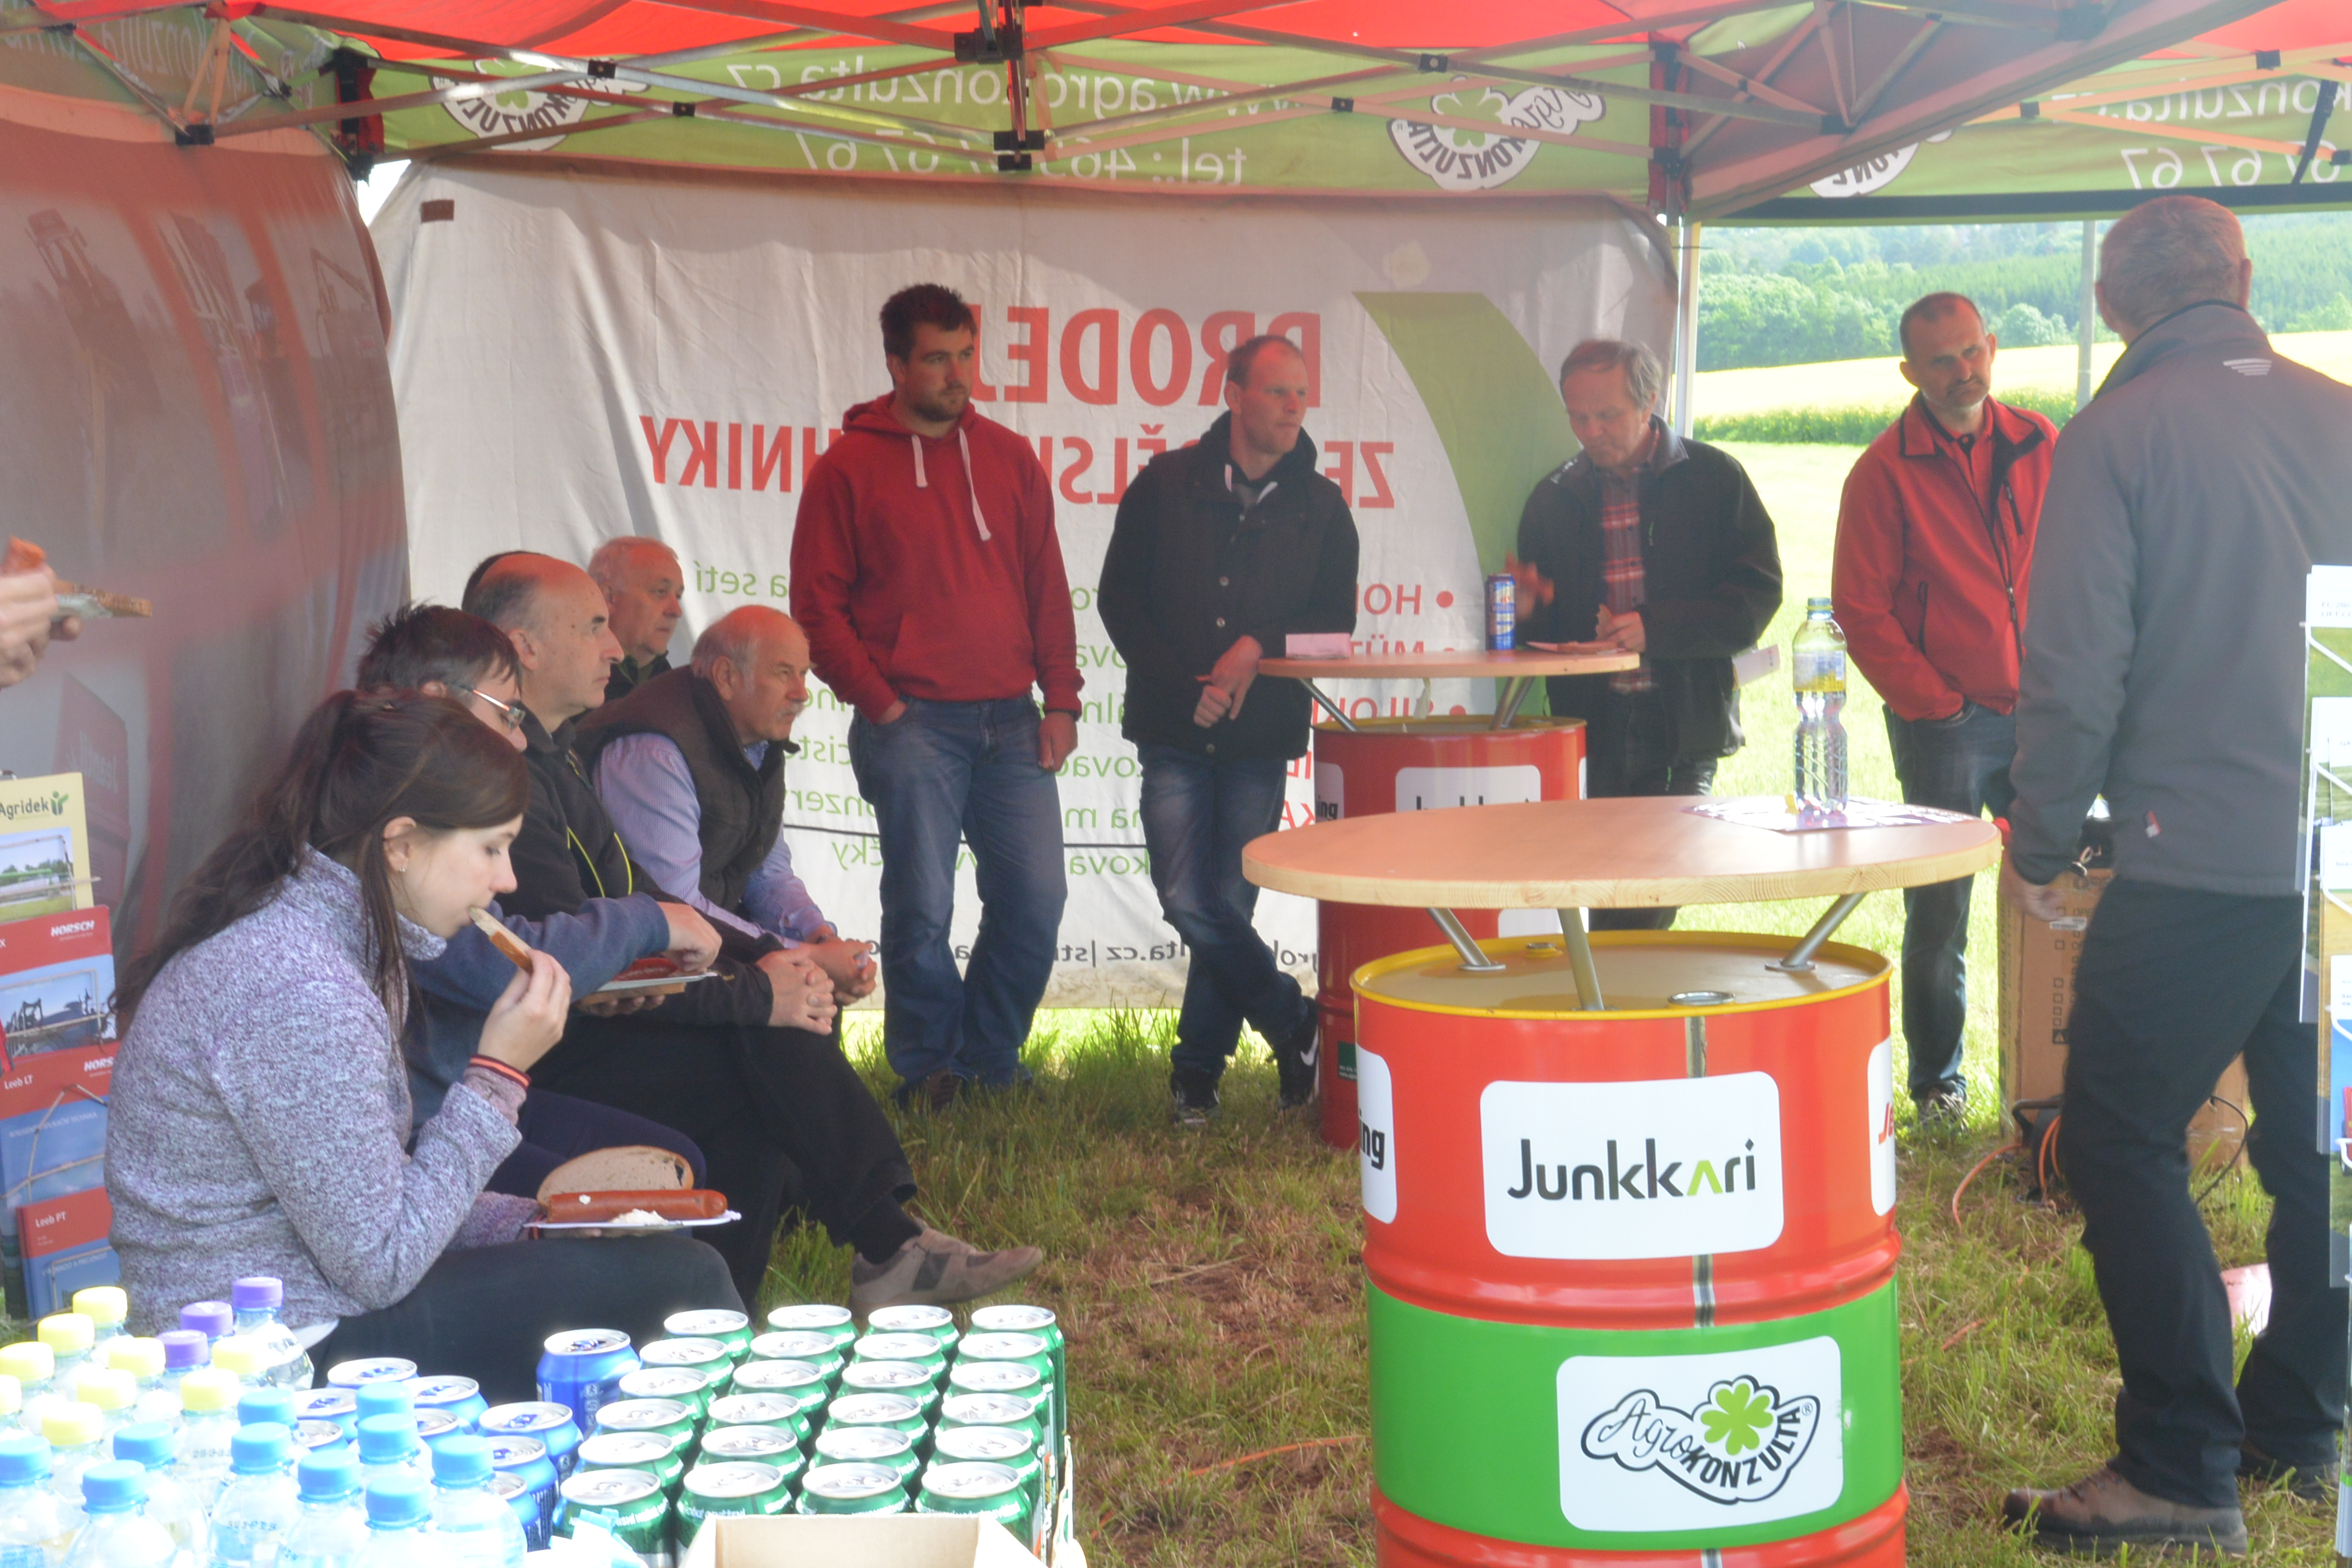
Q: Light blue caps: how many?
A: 10